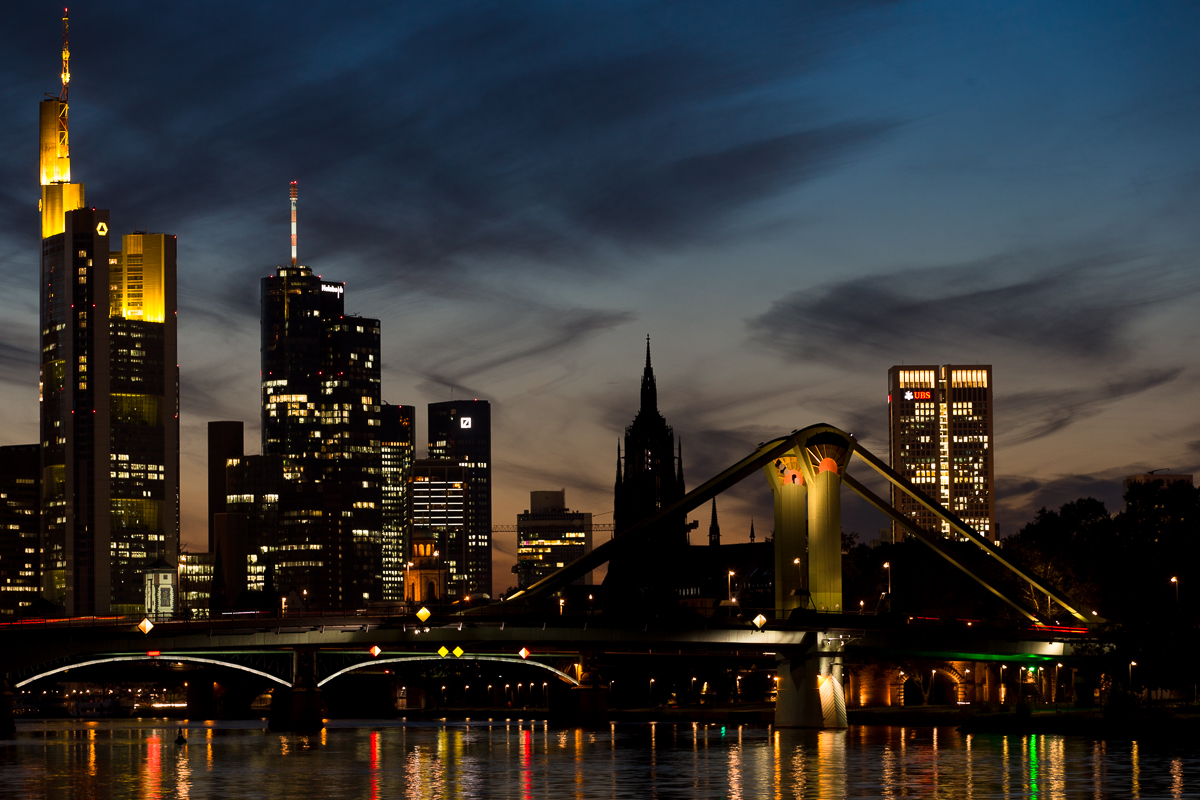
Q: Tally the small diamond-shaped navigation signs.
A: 7